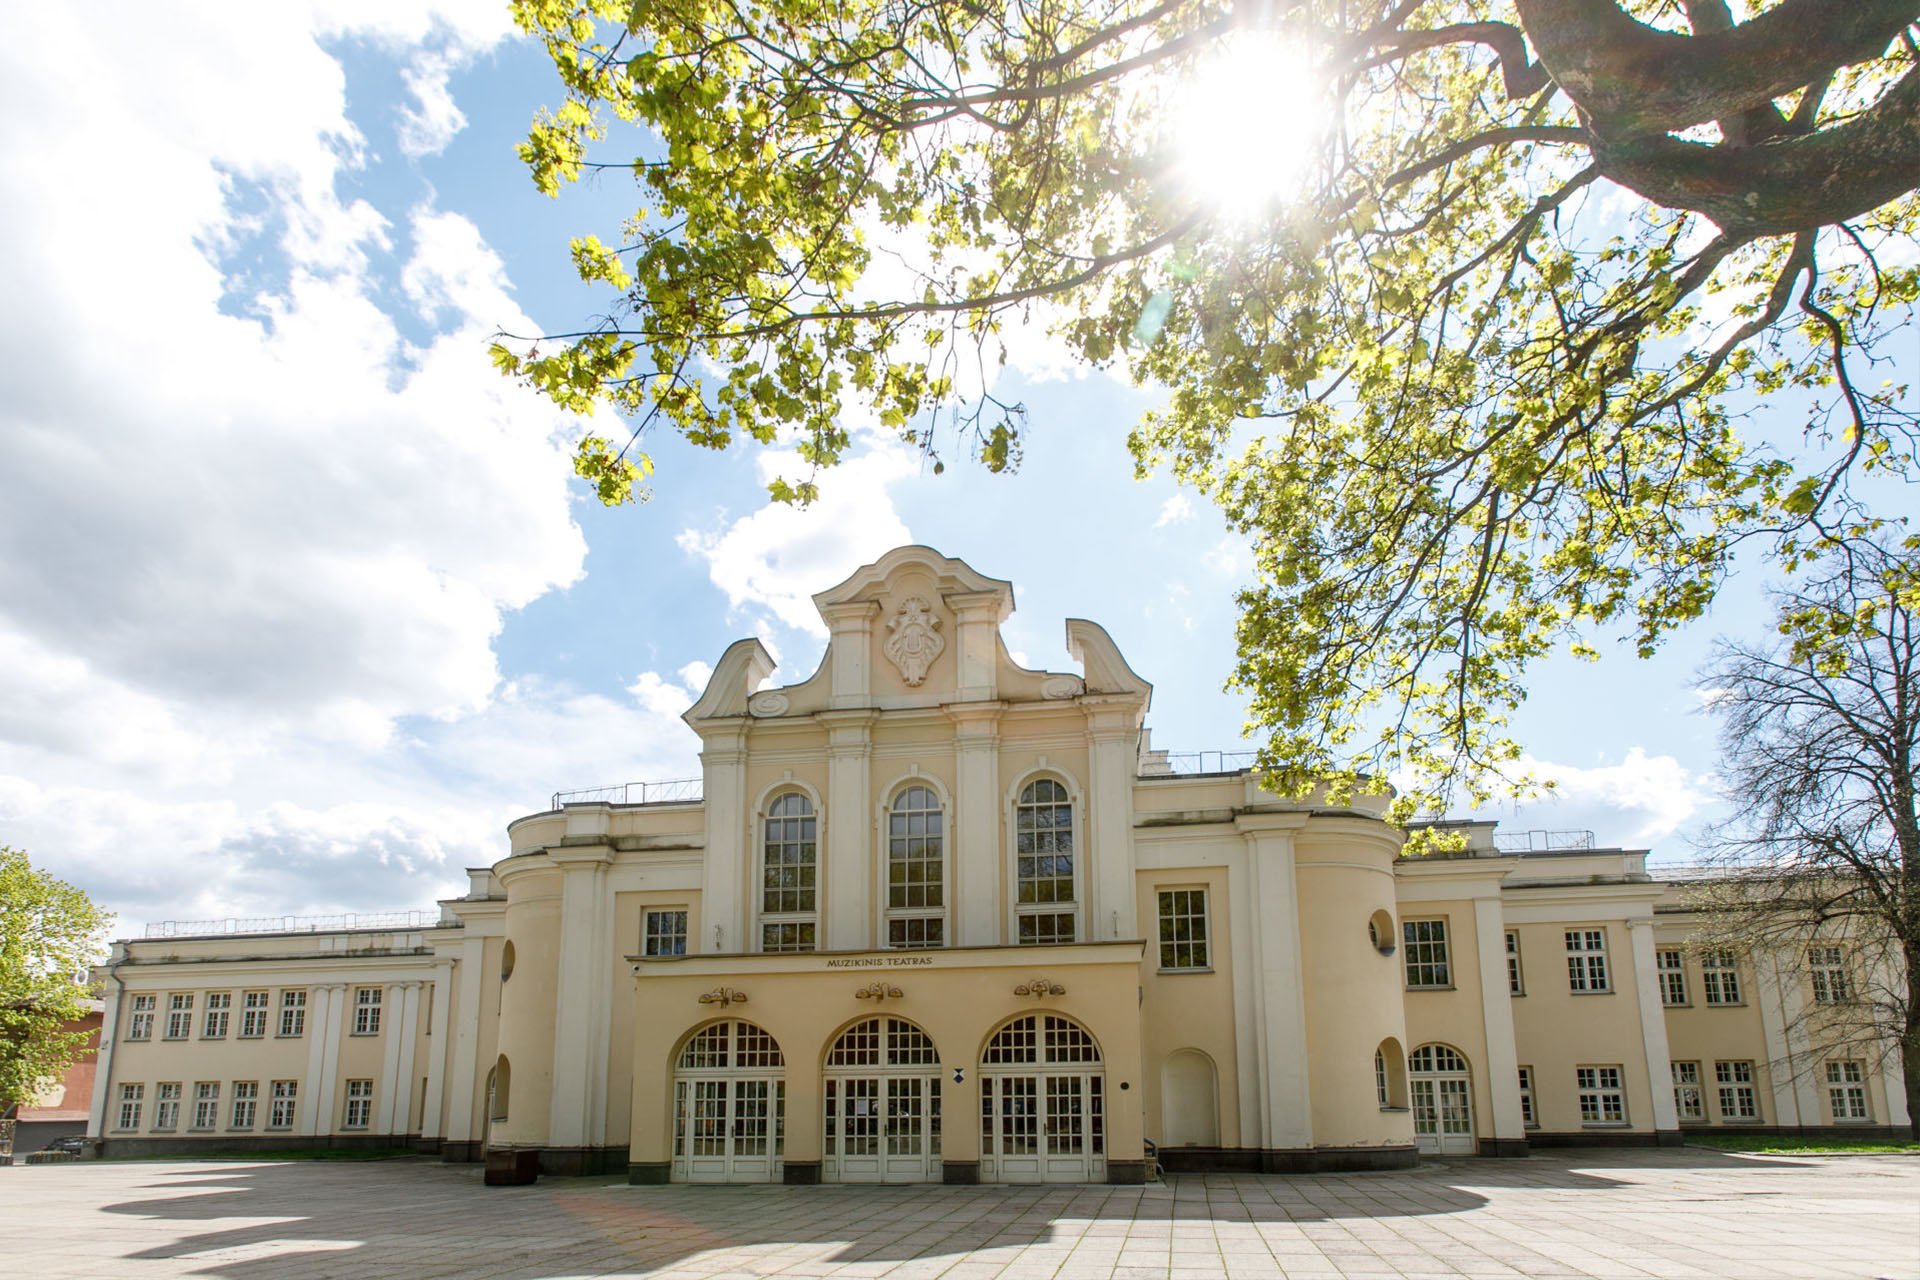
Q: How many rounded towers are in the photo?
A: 2